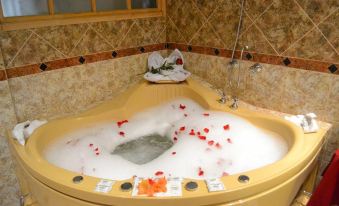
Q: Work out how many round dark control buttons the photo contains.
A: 4